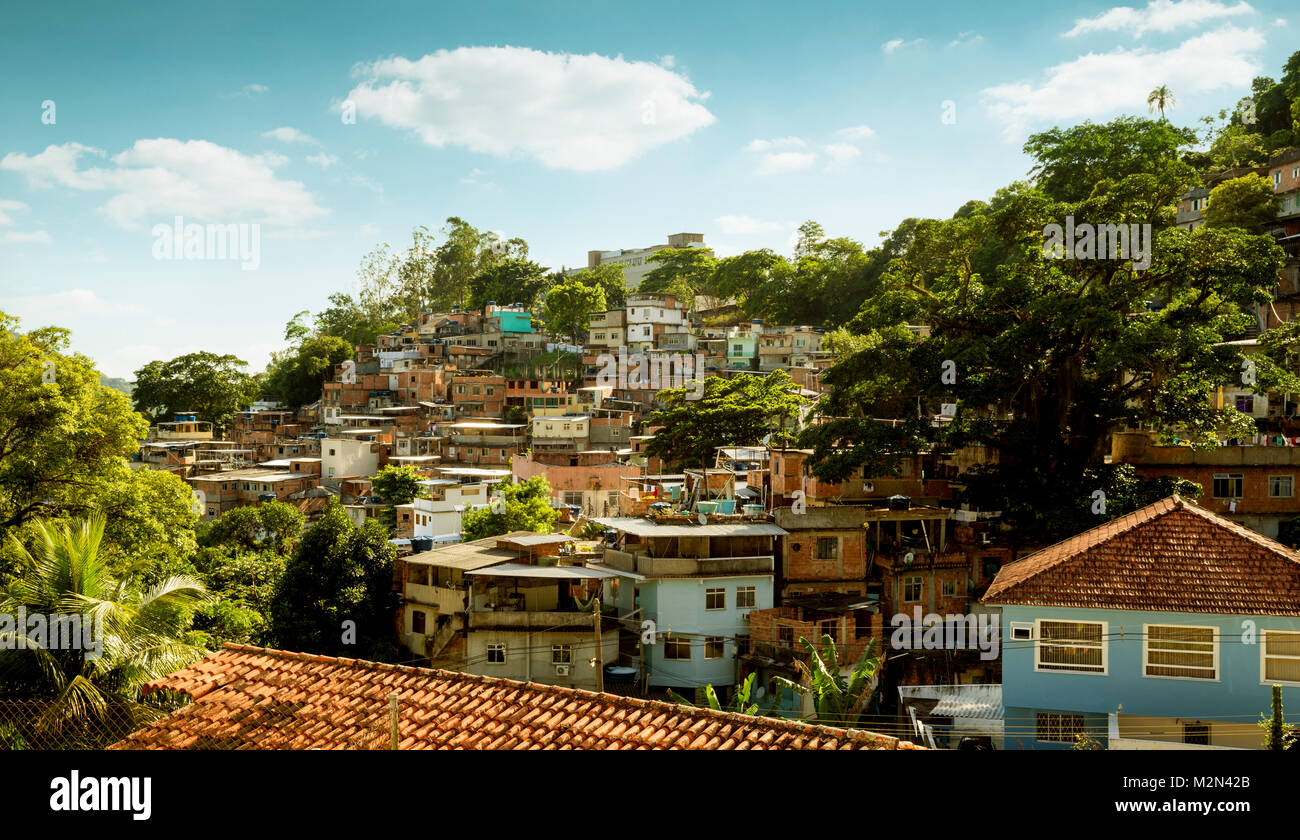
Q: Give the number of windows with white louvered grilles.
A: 3